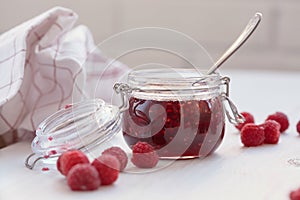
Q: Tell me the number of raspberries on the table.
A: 11